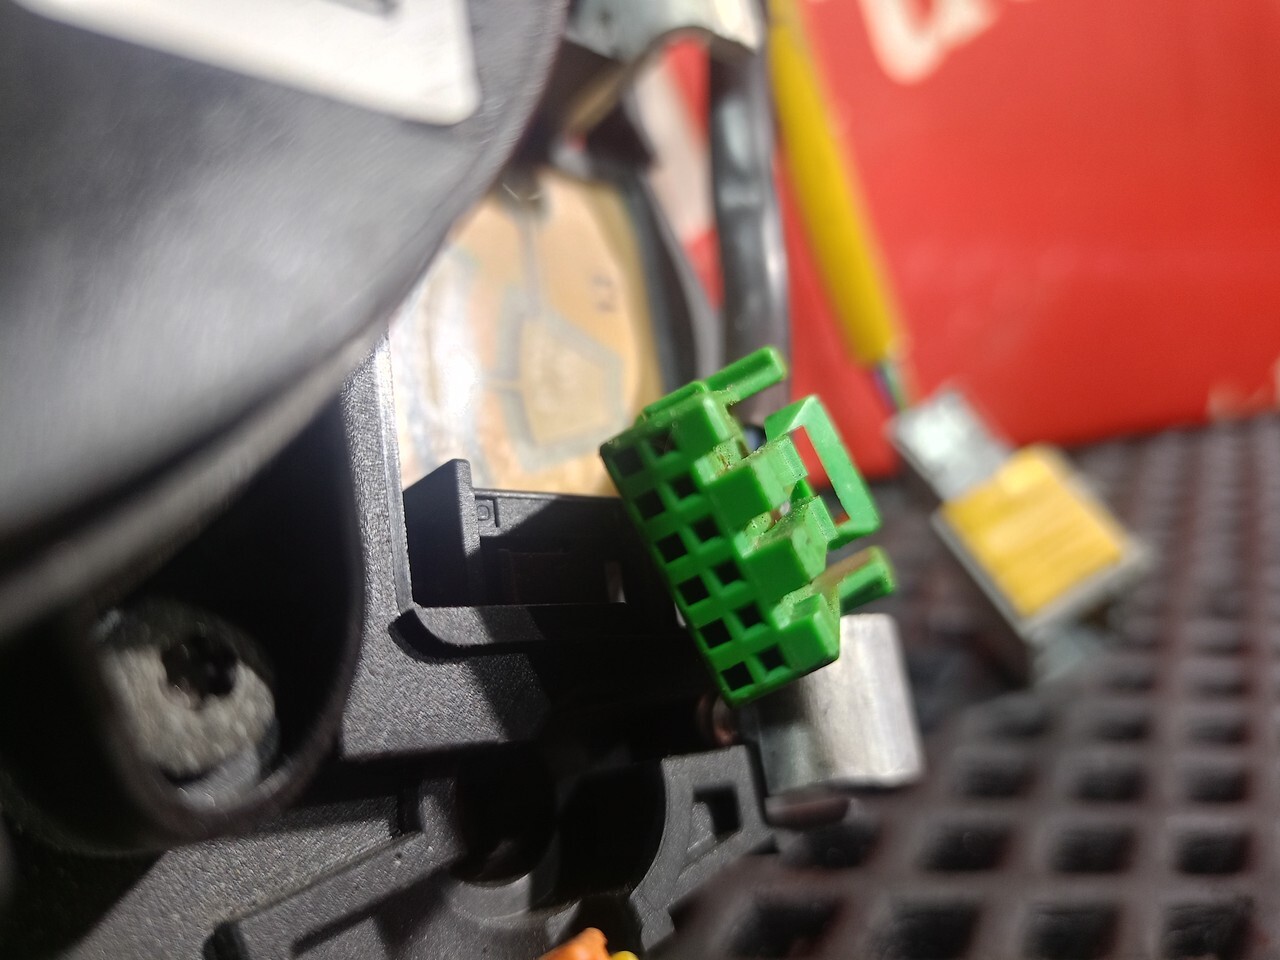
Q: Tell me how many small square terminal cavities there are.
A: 12